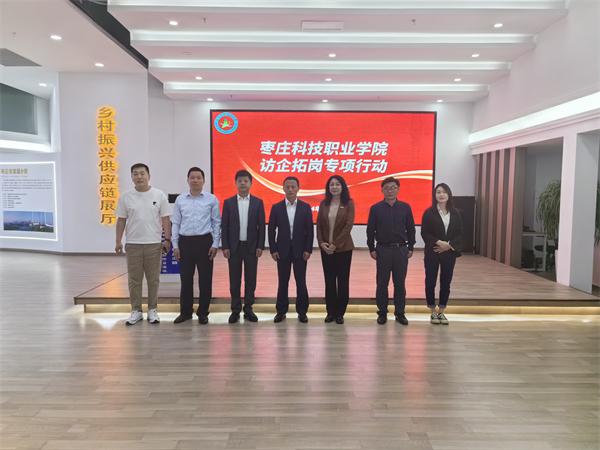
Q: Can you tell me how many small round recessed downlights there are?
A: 13